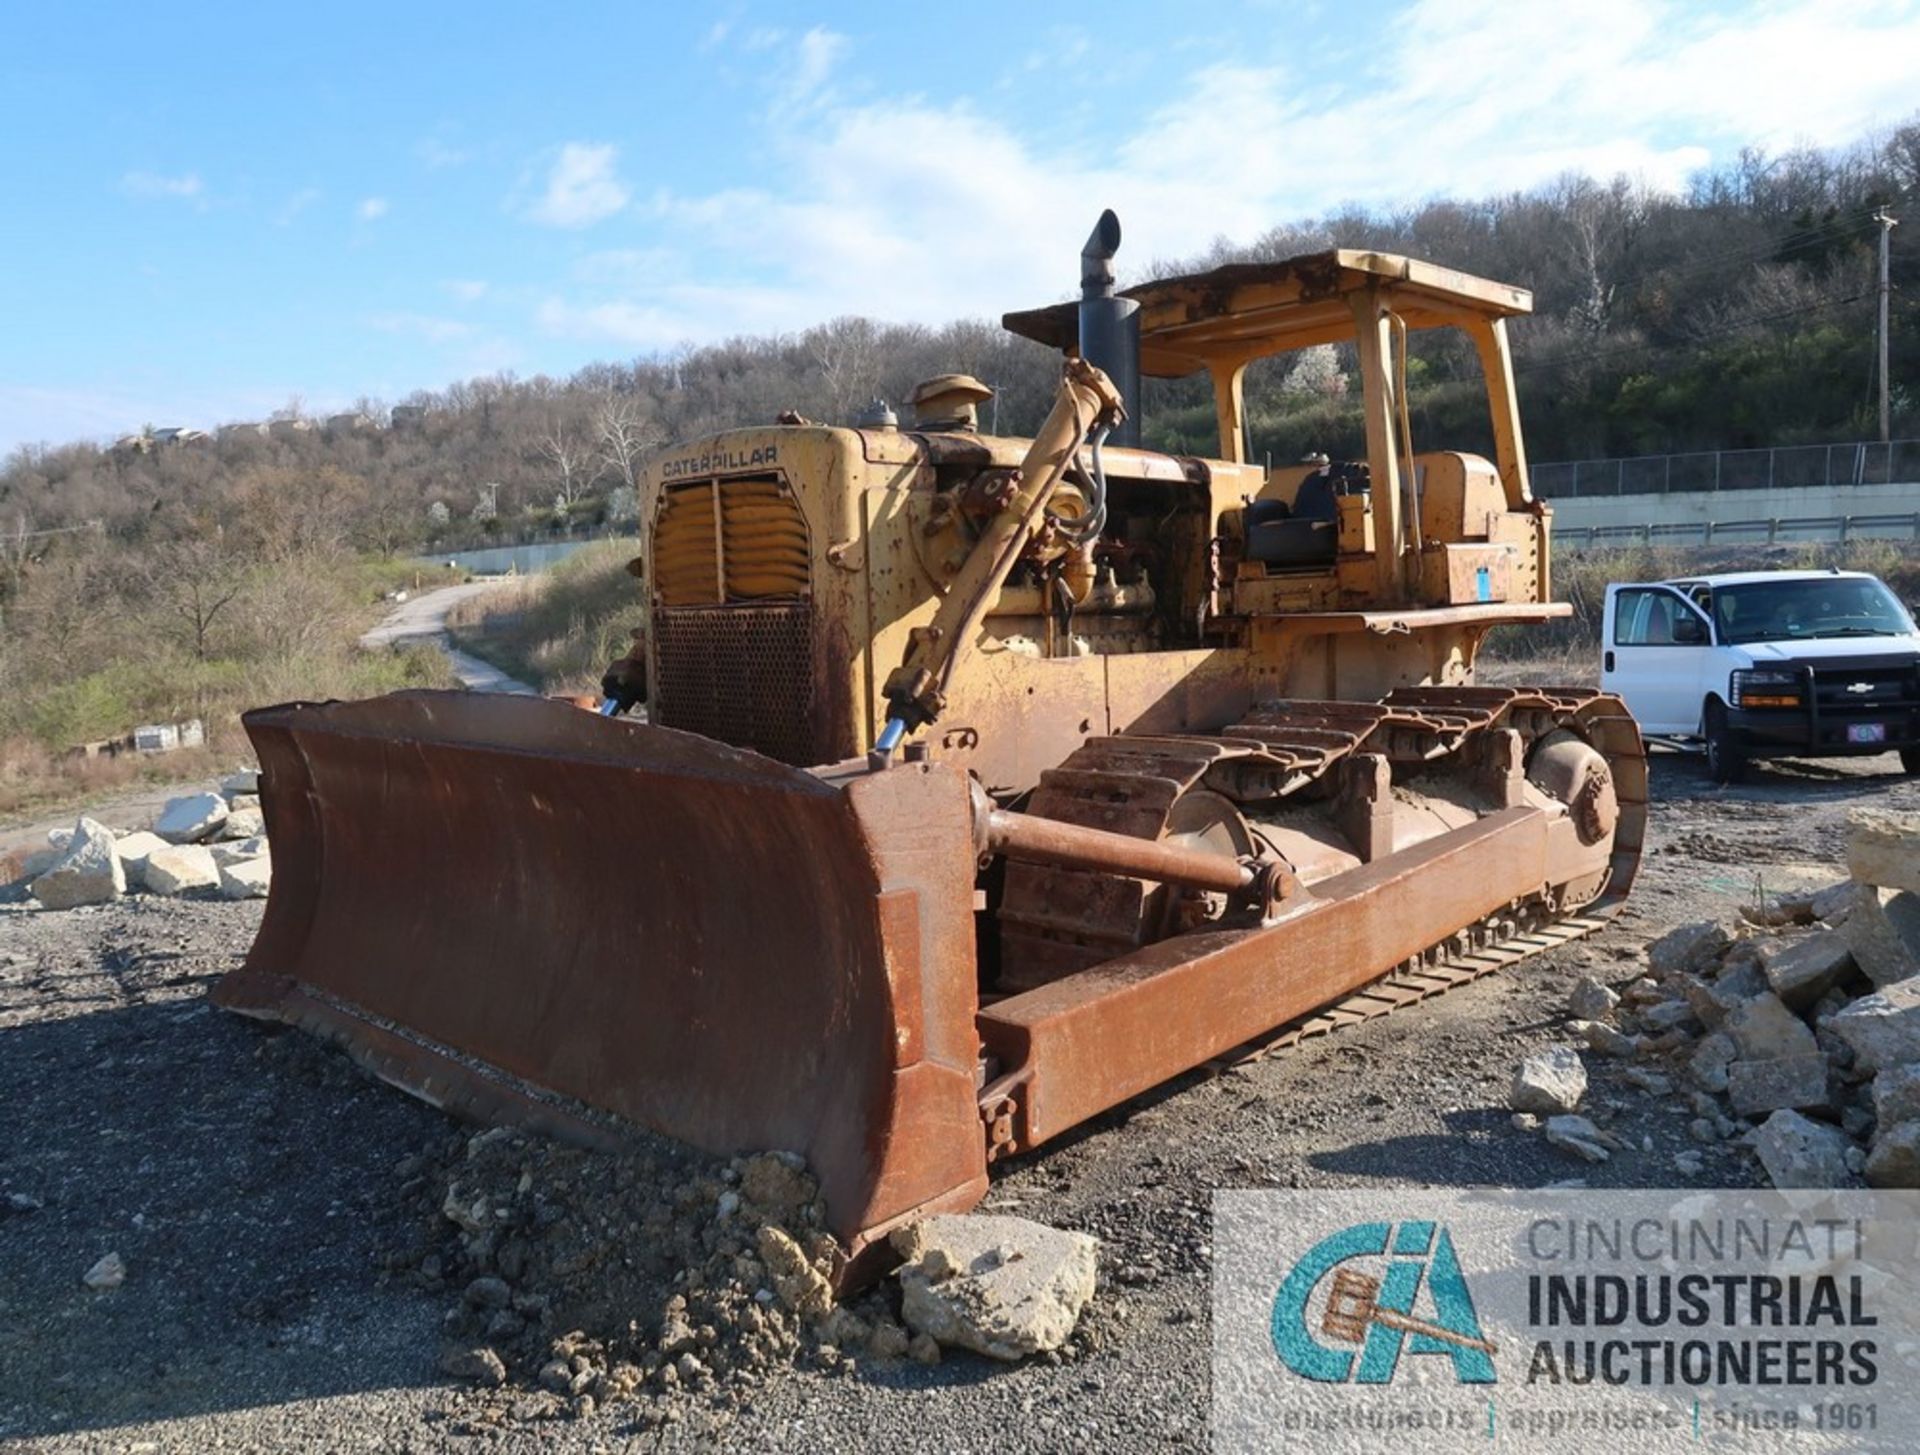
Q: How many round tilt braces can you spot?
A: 1